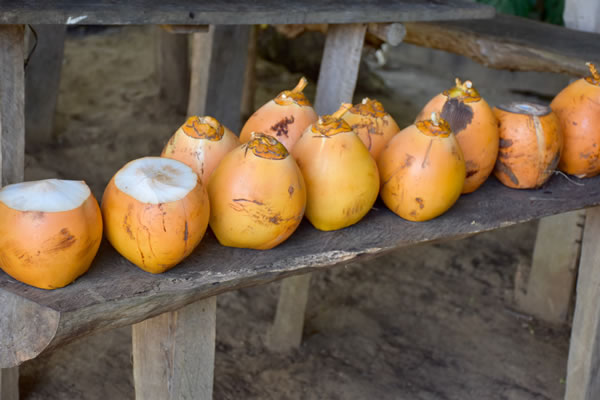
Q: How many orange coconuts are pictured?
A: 11